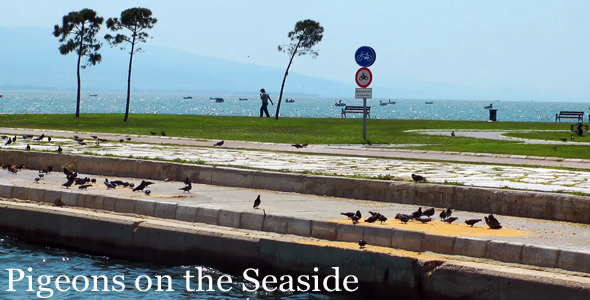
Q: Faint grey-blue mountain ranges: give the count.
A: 1